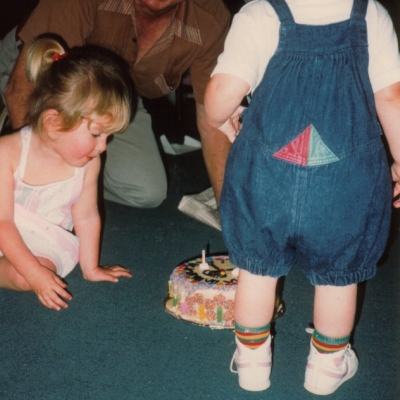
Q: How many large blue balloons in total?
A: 0